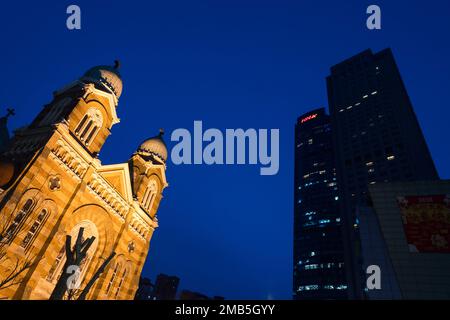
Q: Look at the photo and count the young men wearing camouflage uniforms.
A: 0